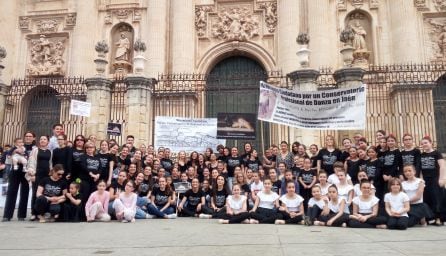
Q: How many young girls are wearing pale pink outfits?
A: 2